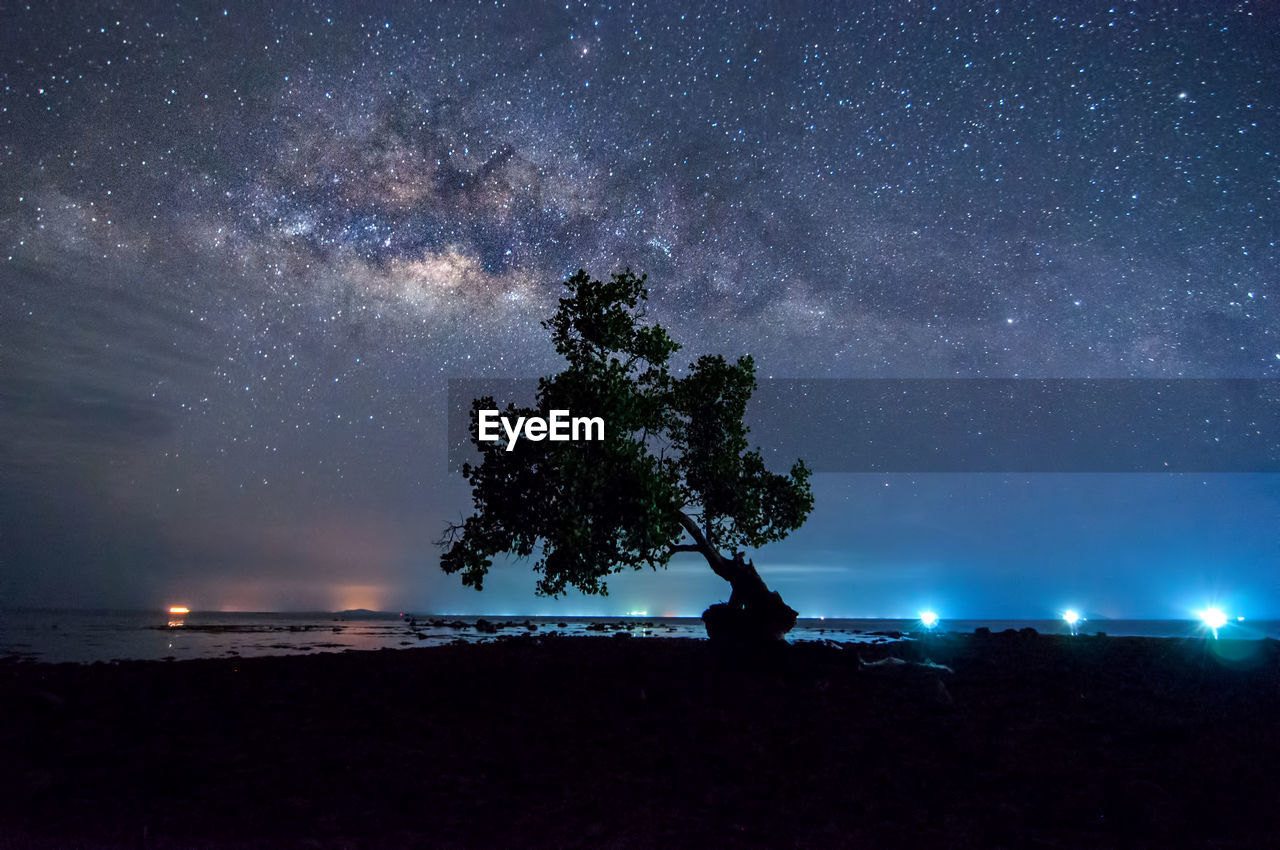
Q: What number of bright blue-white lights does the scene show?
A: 3